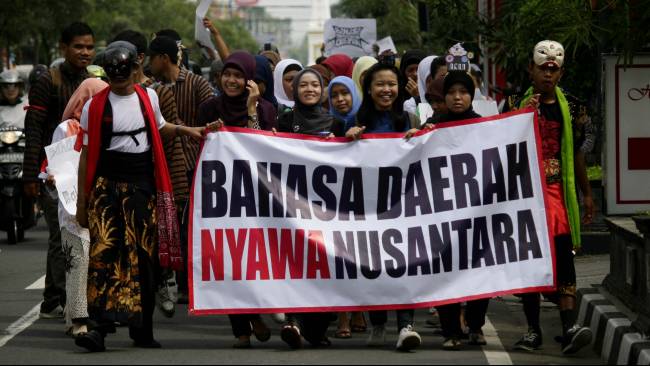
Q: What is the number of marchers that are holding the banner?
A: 6